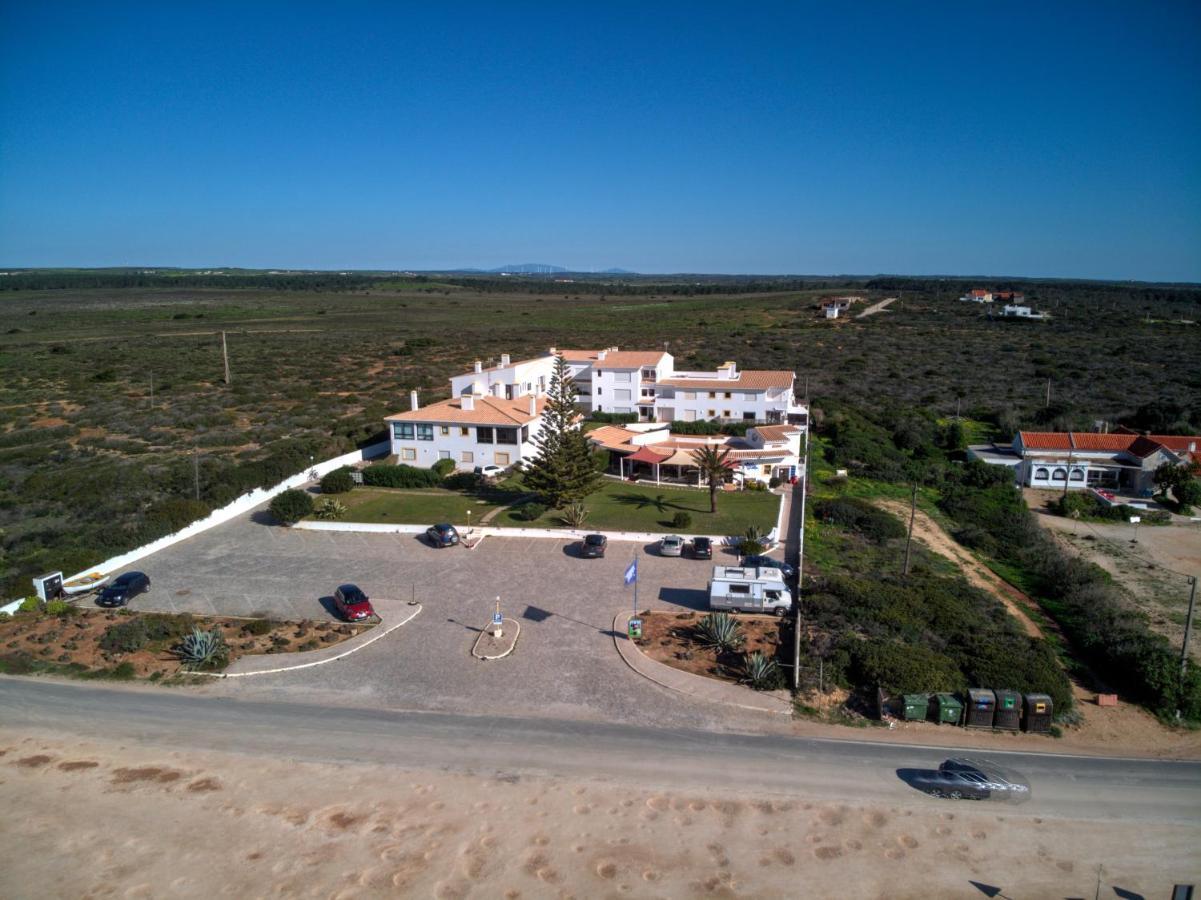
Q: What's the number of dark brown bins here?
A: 3